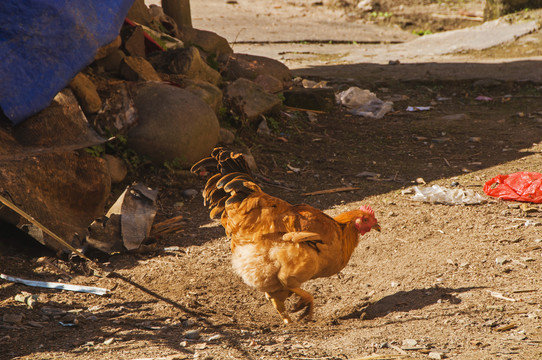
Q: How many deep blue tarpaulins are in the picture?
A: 1